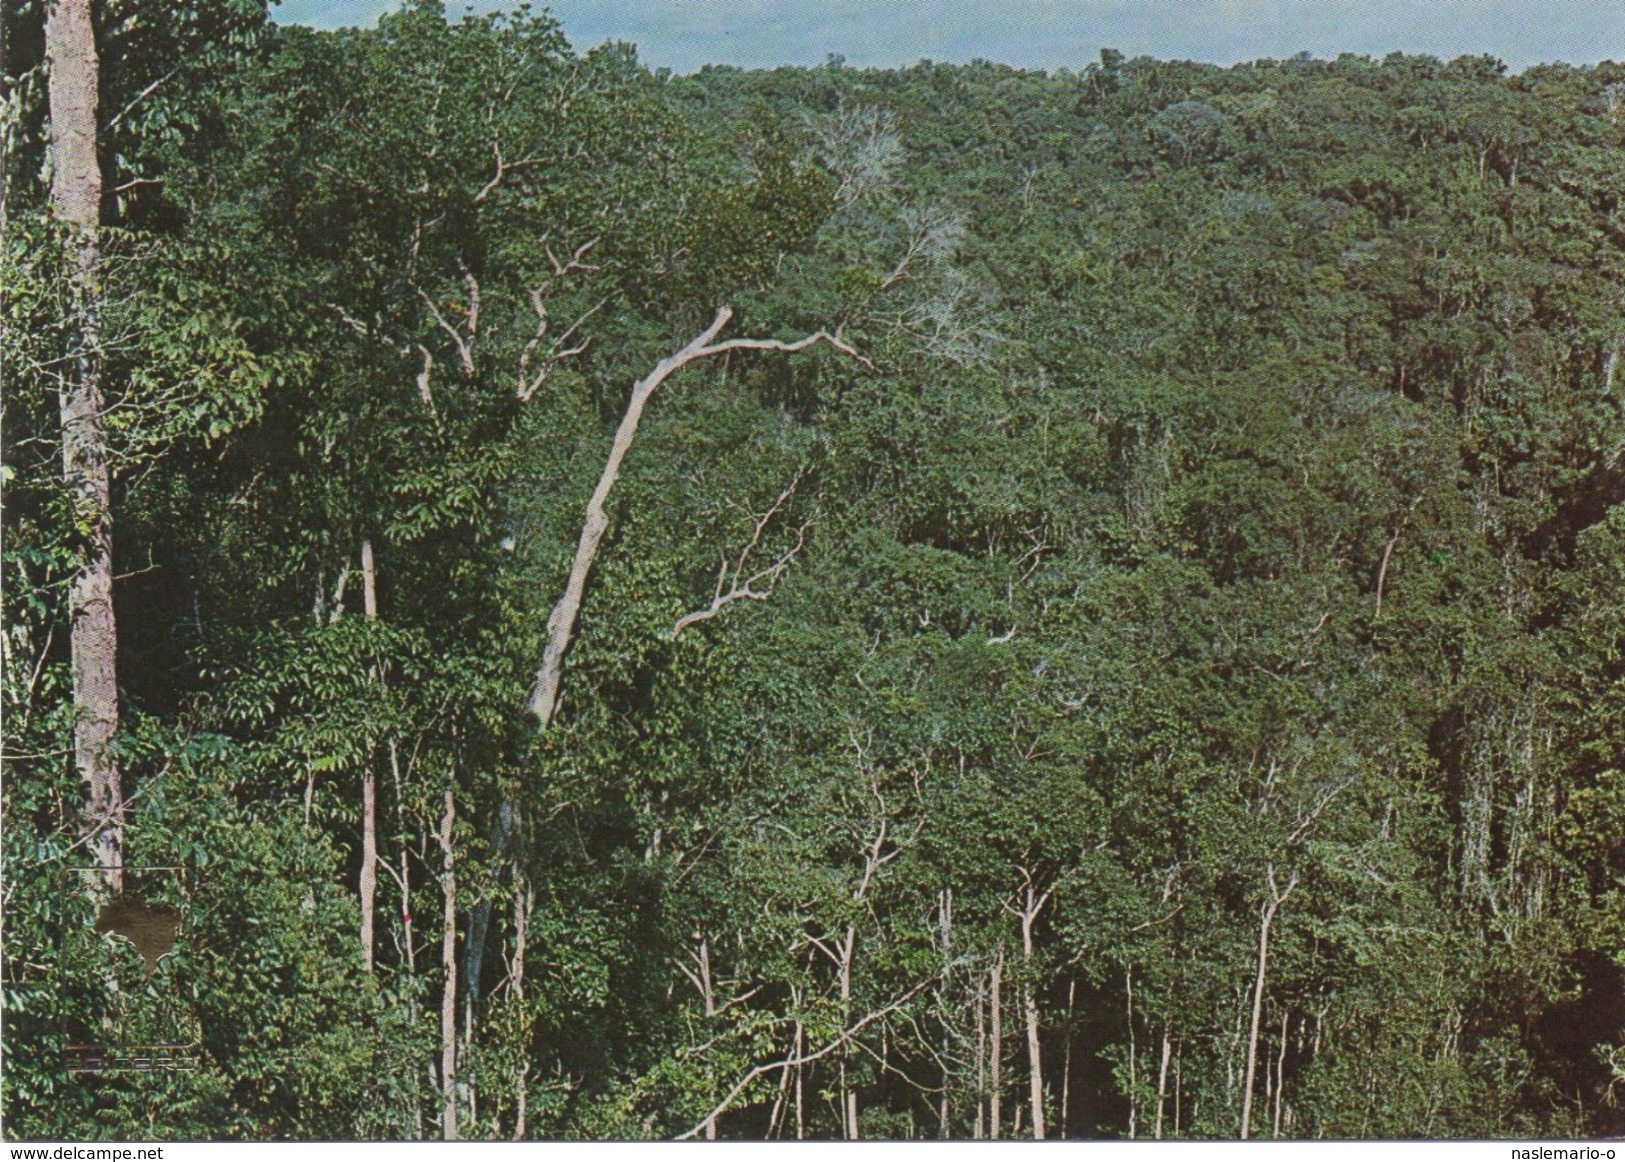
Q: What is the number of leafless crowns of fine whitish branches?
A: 3